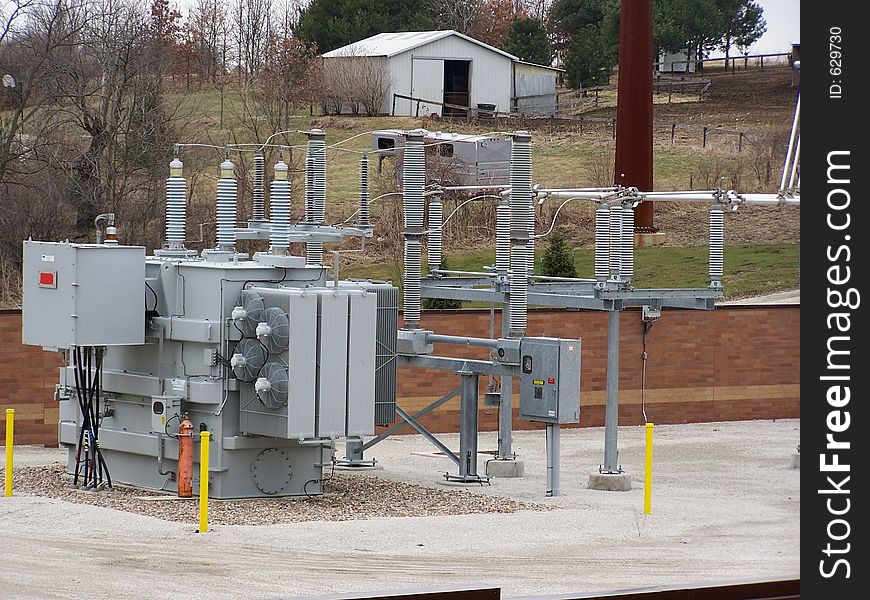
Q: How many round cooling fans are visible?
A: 4